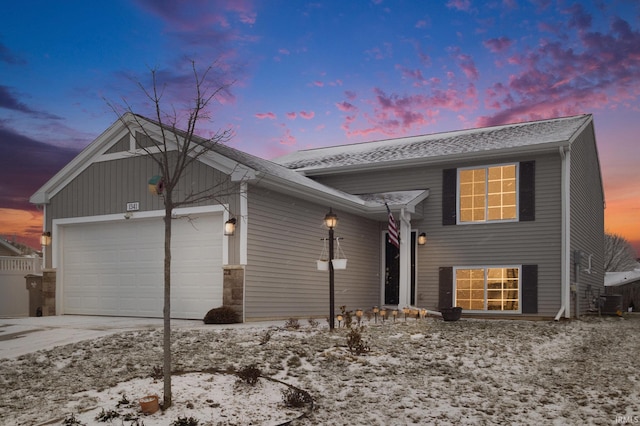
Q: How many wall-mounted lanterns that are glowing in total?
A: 3